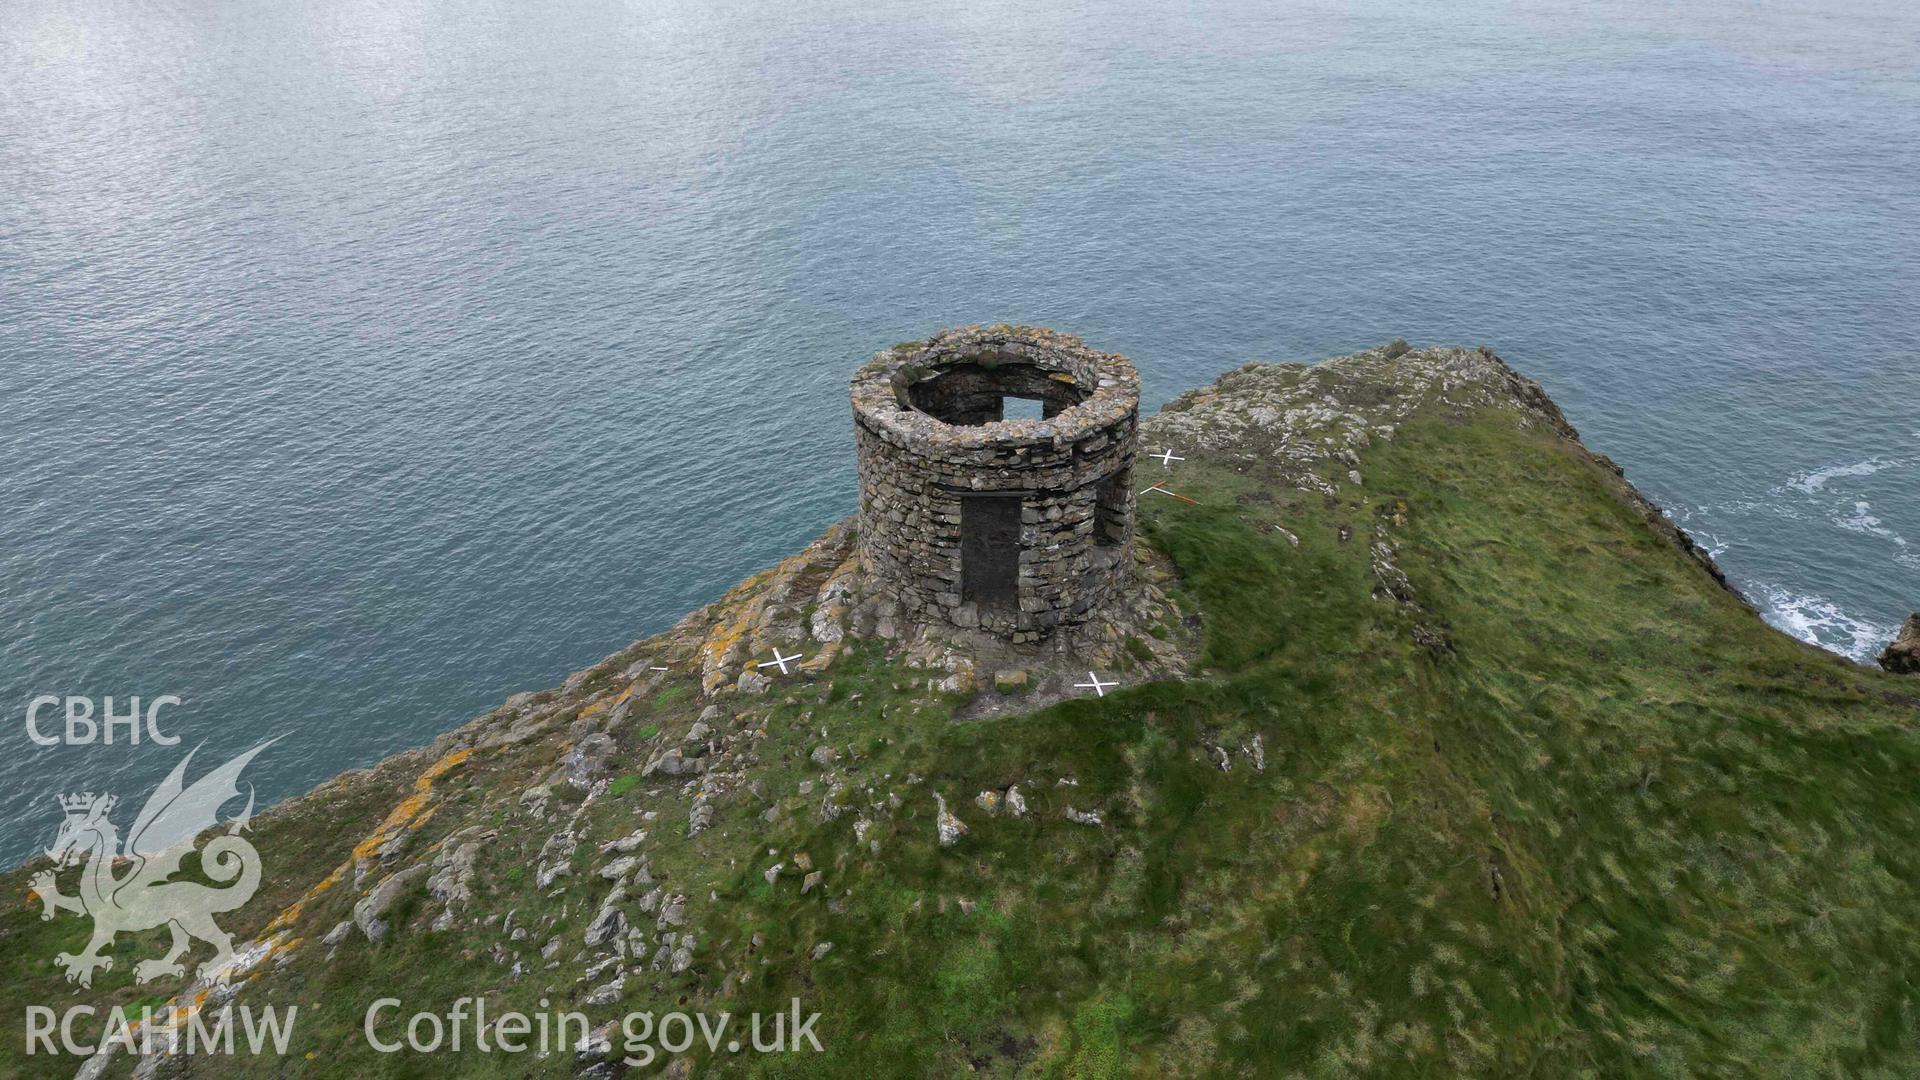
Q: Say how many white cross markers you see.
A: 3